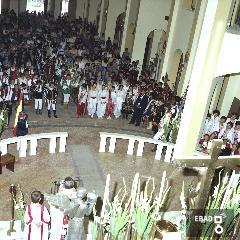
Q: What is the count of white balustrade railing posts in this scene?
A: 11